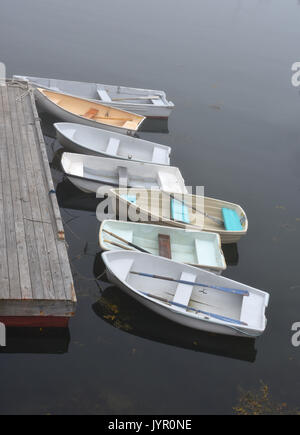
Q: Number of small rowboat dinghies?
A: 7